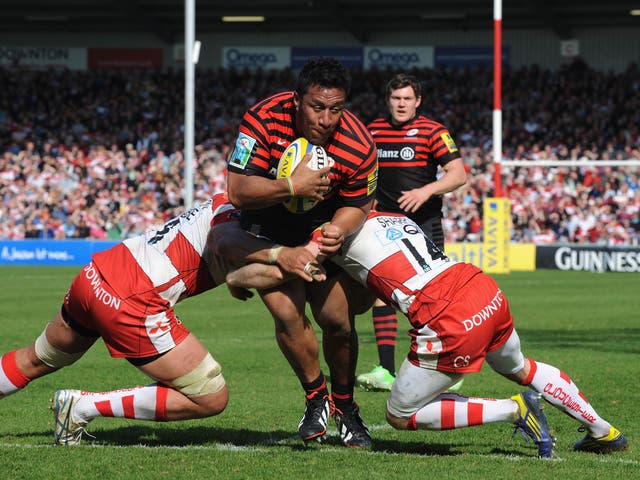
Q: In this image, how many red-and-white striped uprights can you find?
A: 1